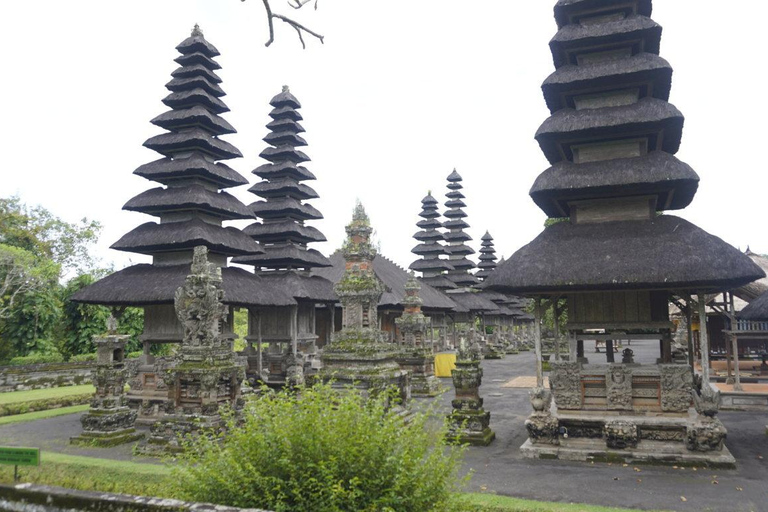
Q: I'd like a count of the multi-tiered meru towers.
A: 6